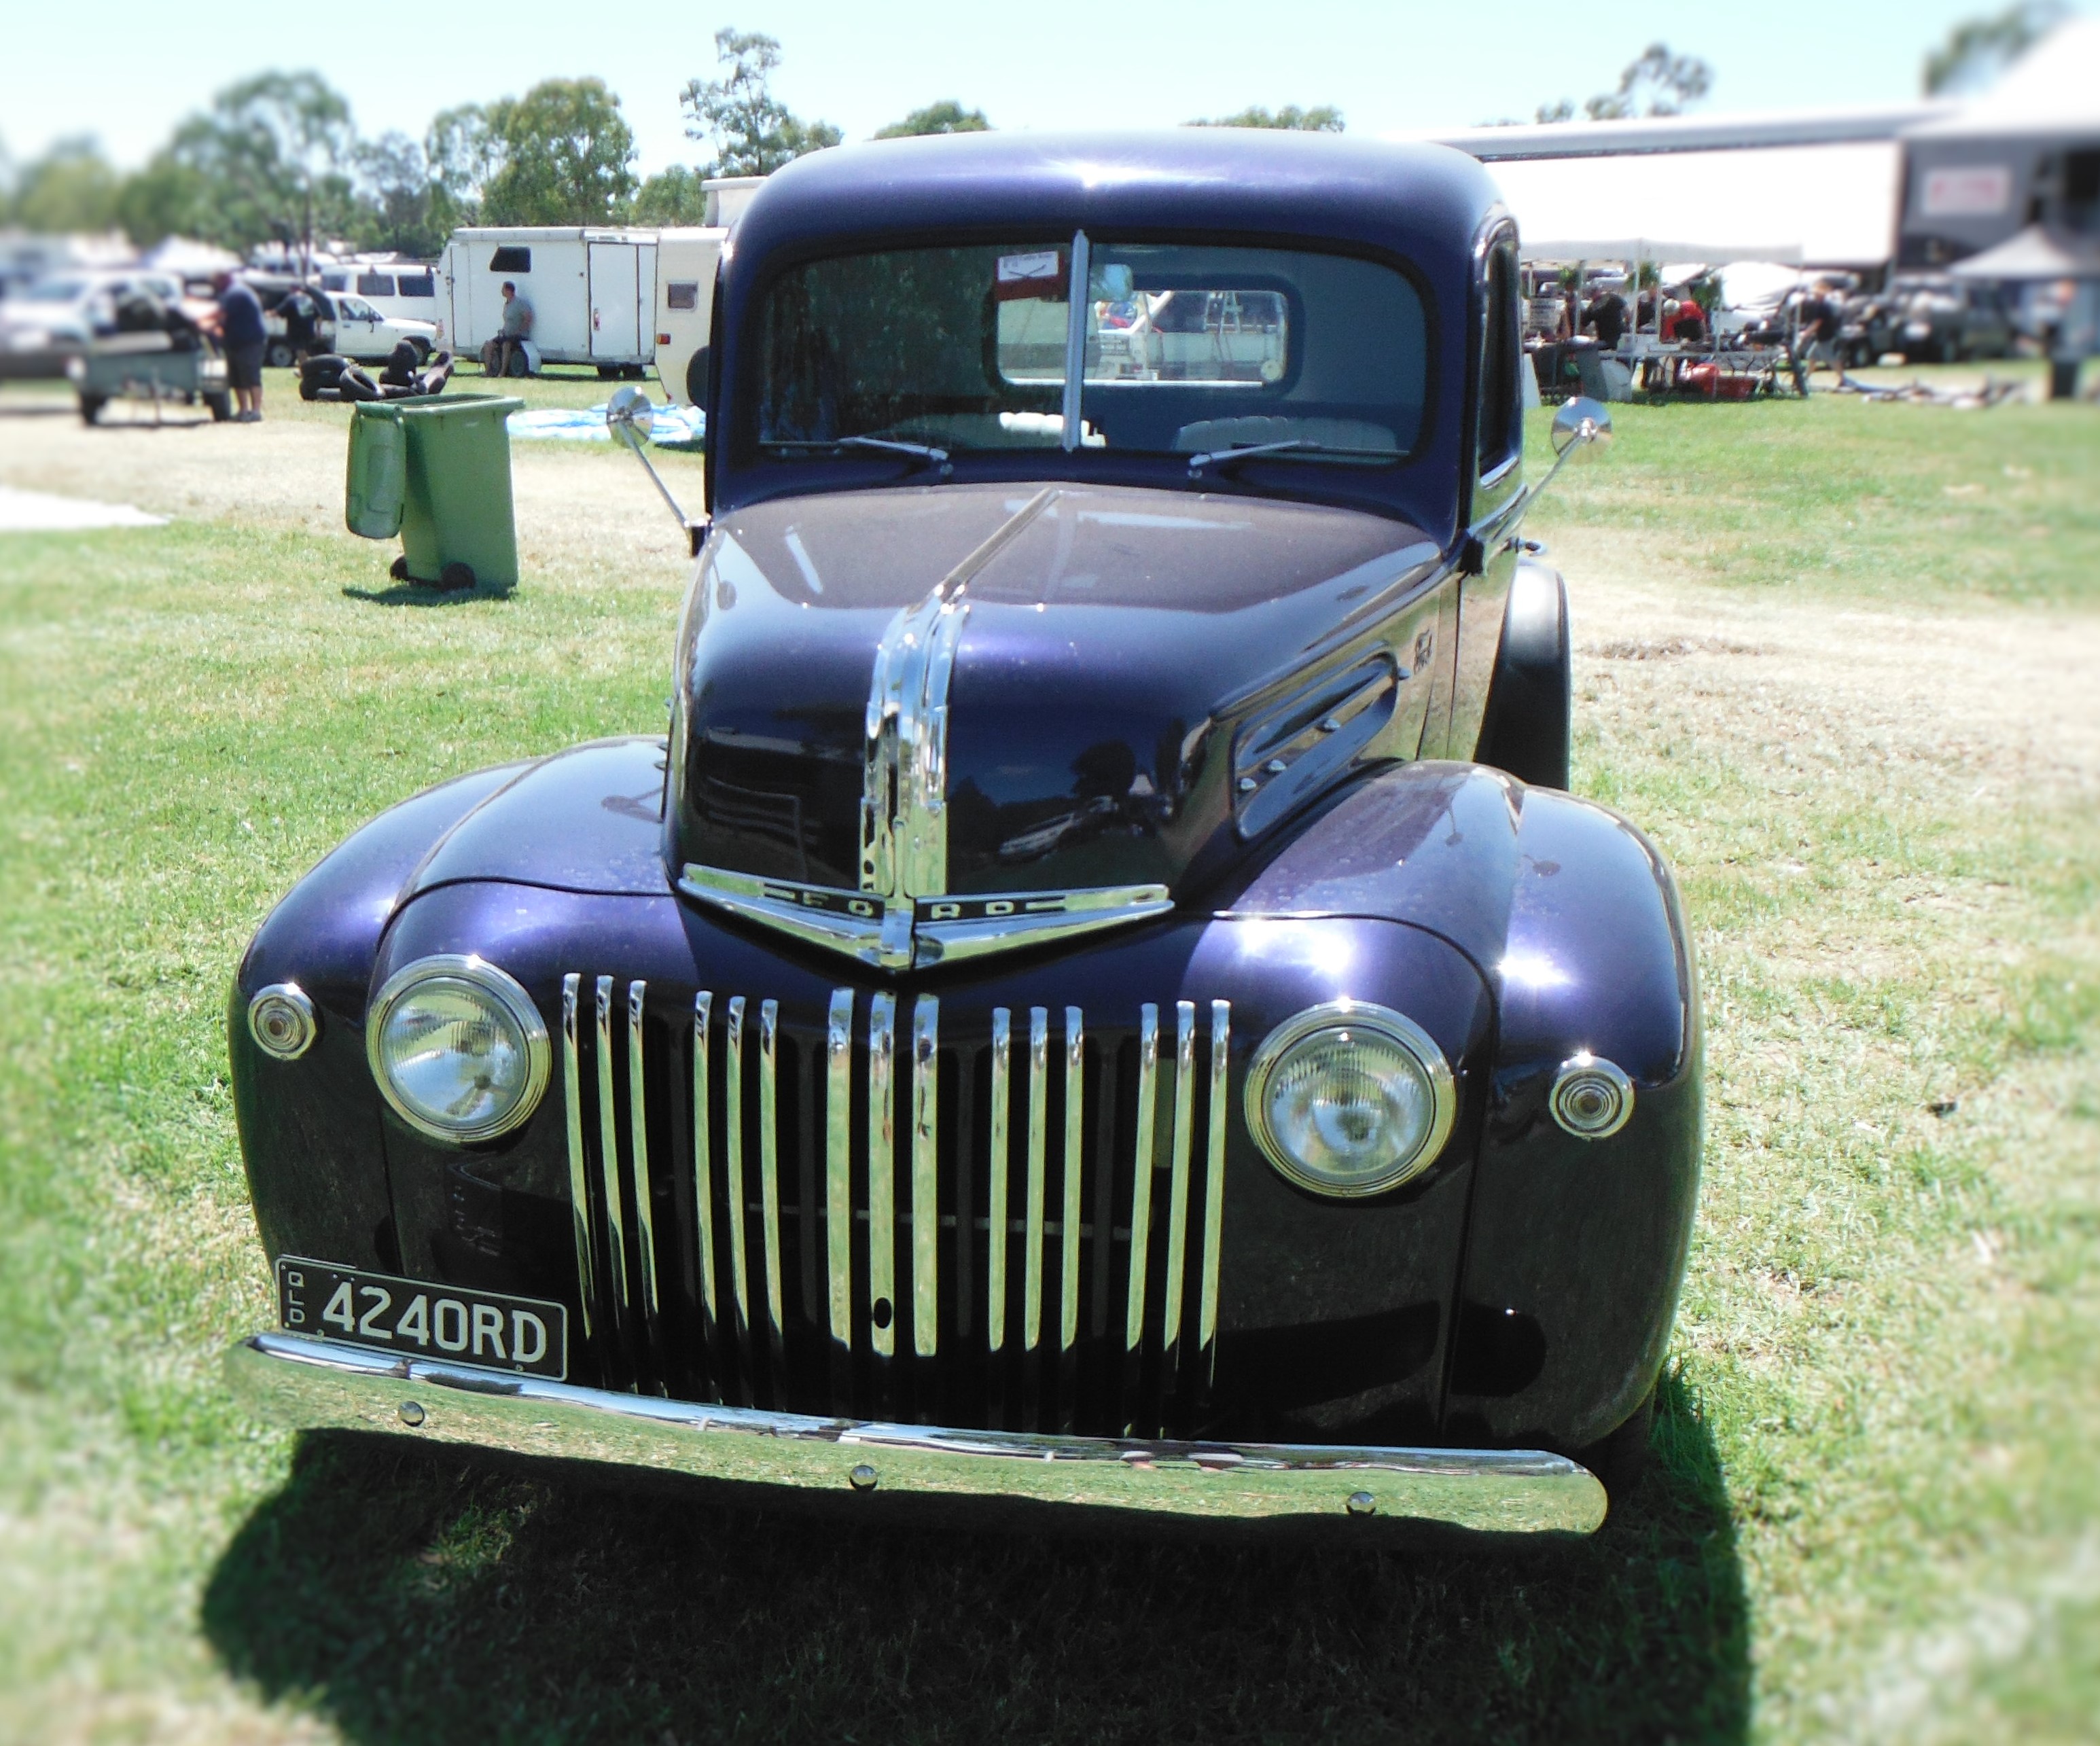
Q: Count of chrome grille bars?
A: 15